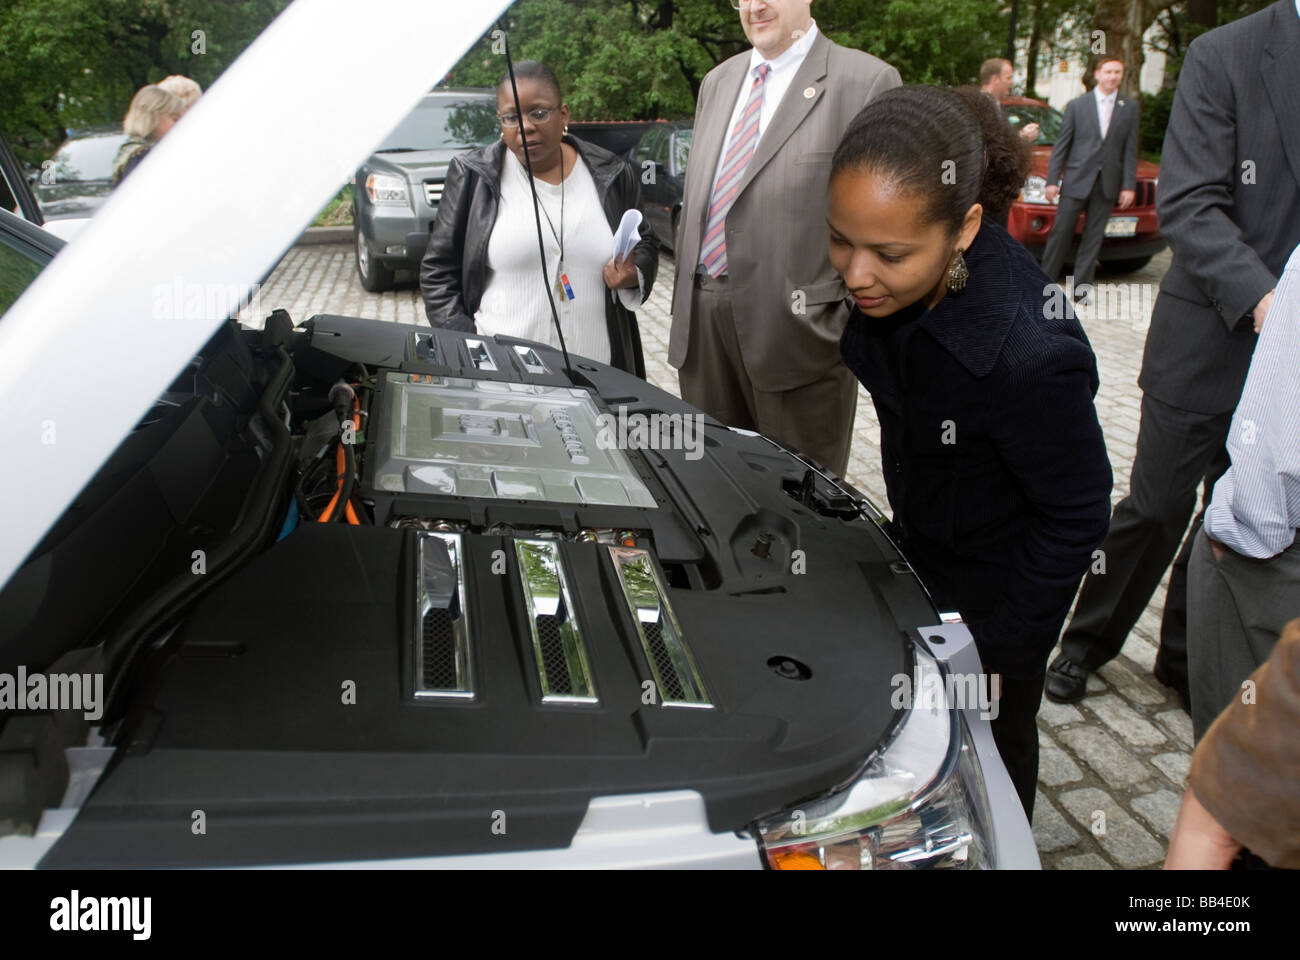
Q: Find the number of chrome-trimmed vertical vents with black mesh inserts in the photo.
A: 3